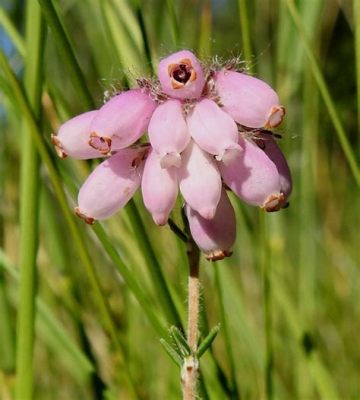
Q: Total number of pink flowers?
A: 12